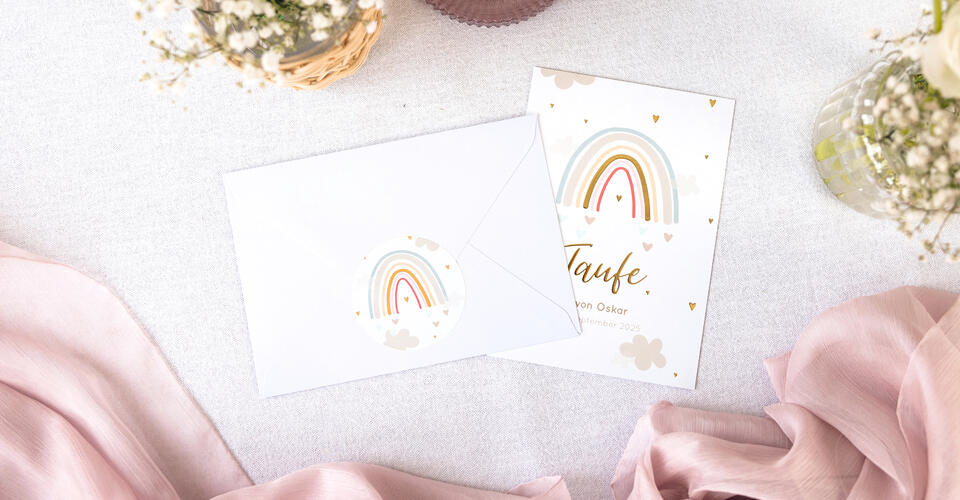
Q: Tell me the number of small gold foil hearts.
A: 10